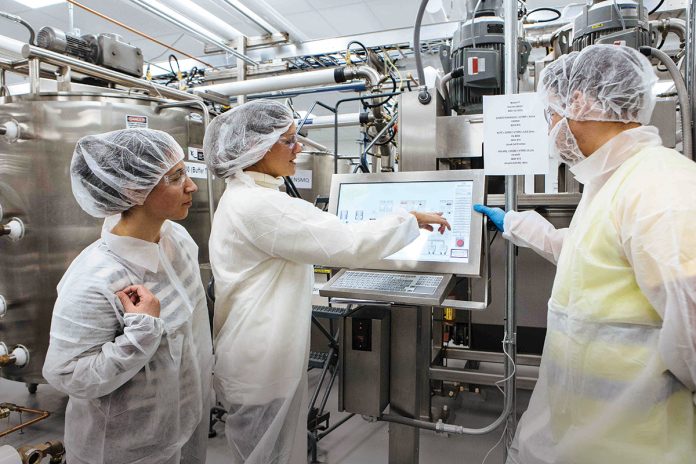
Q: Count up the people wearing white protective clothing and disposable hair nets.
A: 3